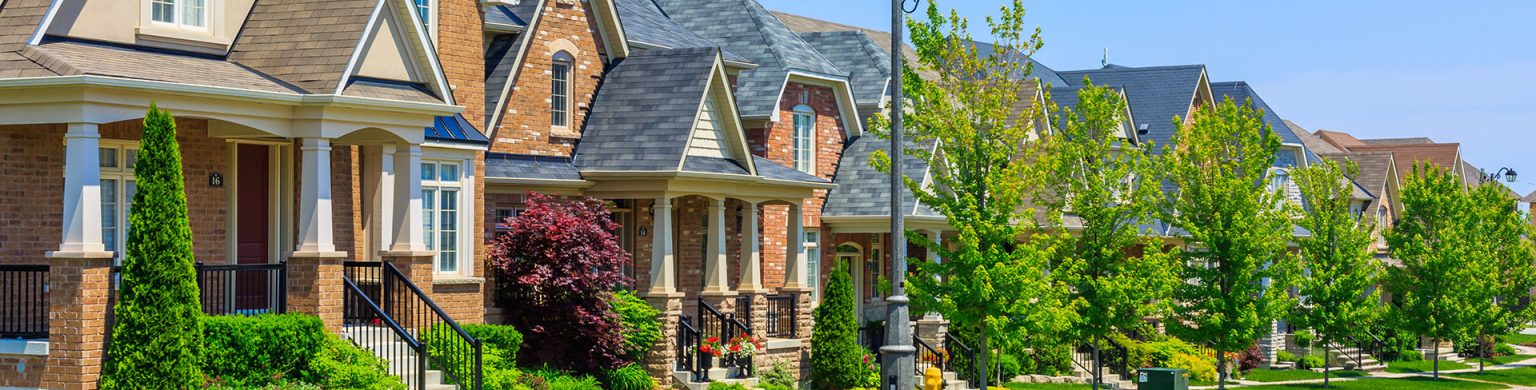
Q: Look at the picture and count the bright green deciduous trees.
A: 6